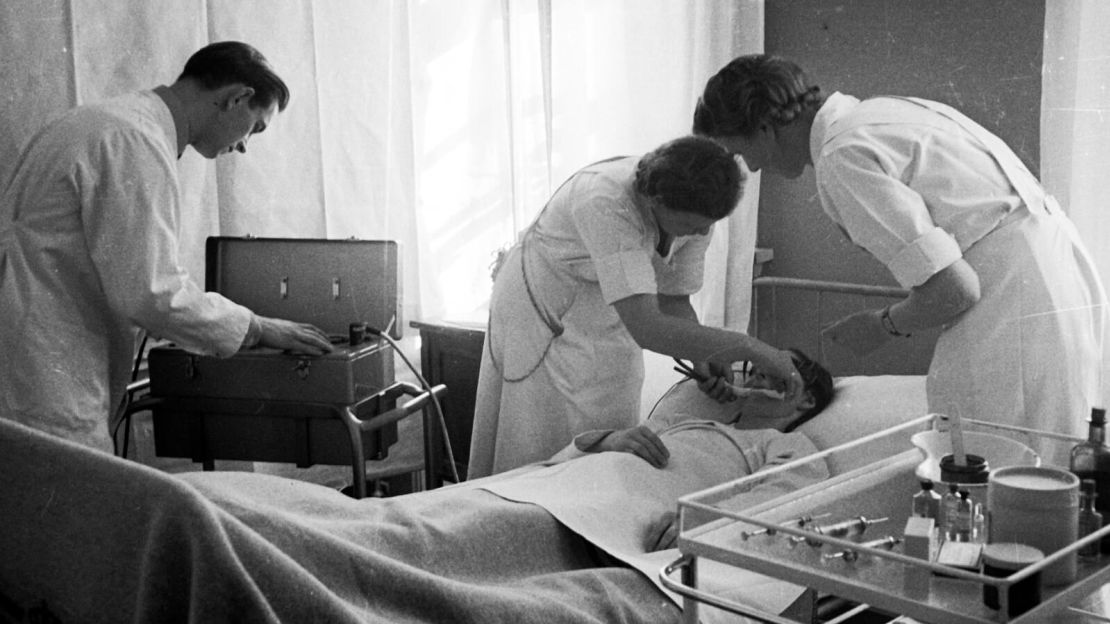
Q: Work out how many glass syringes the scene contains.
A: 3